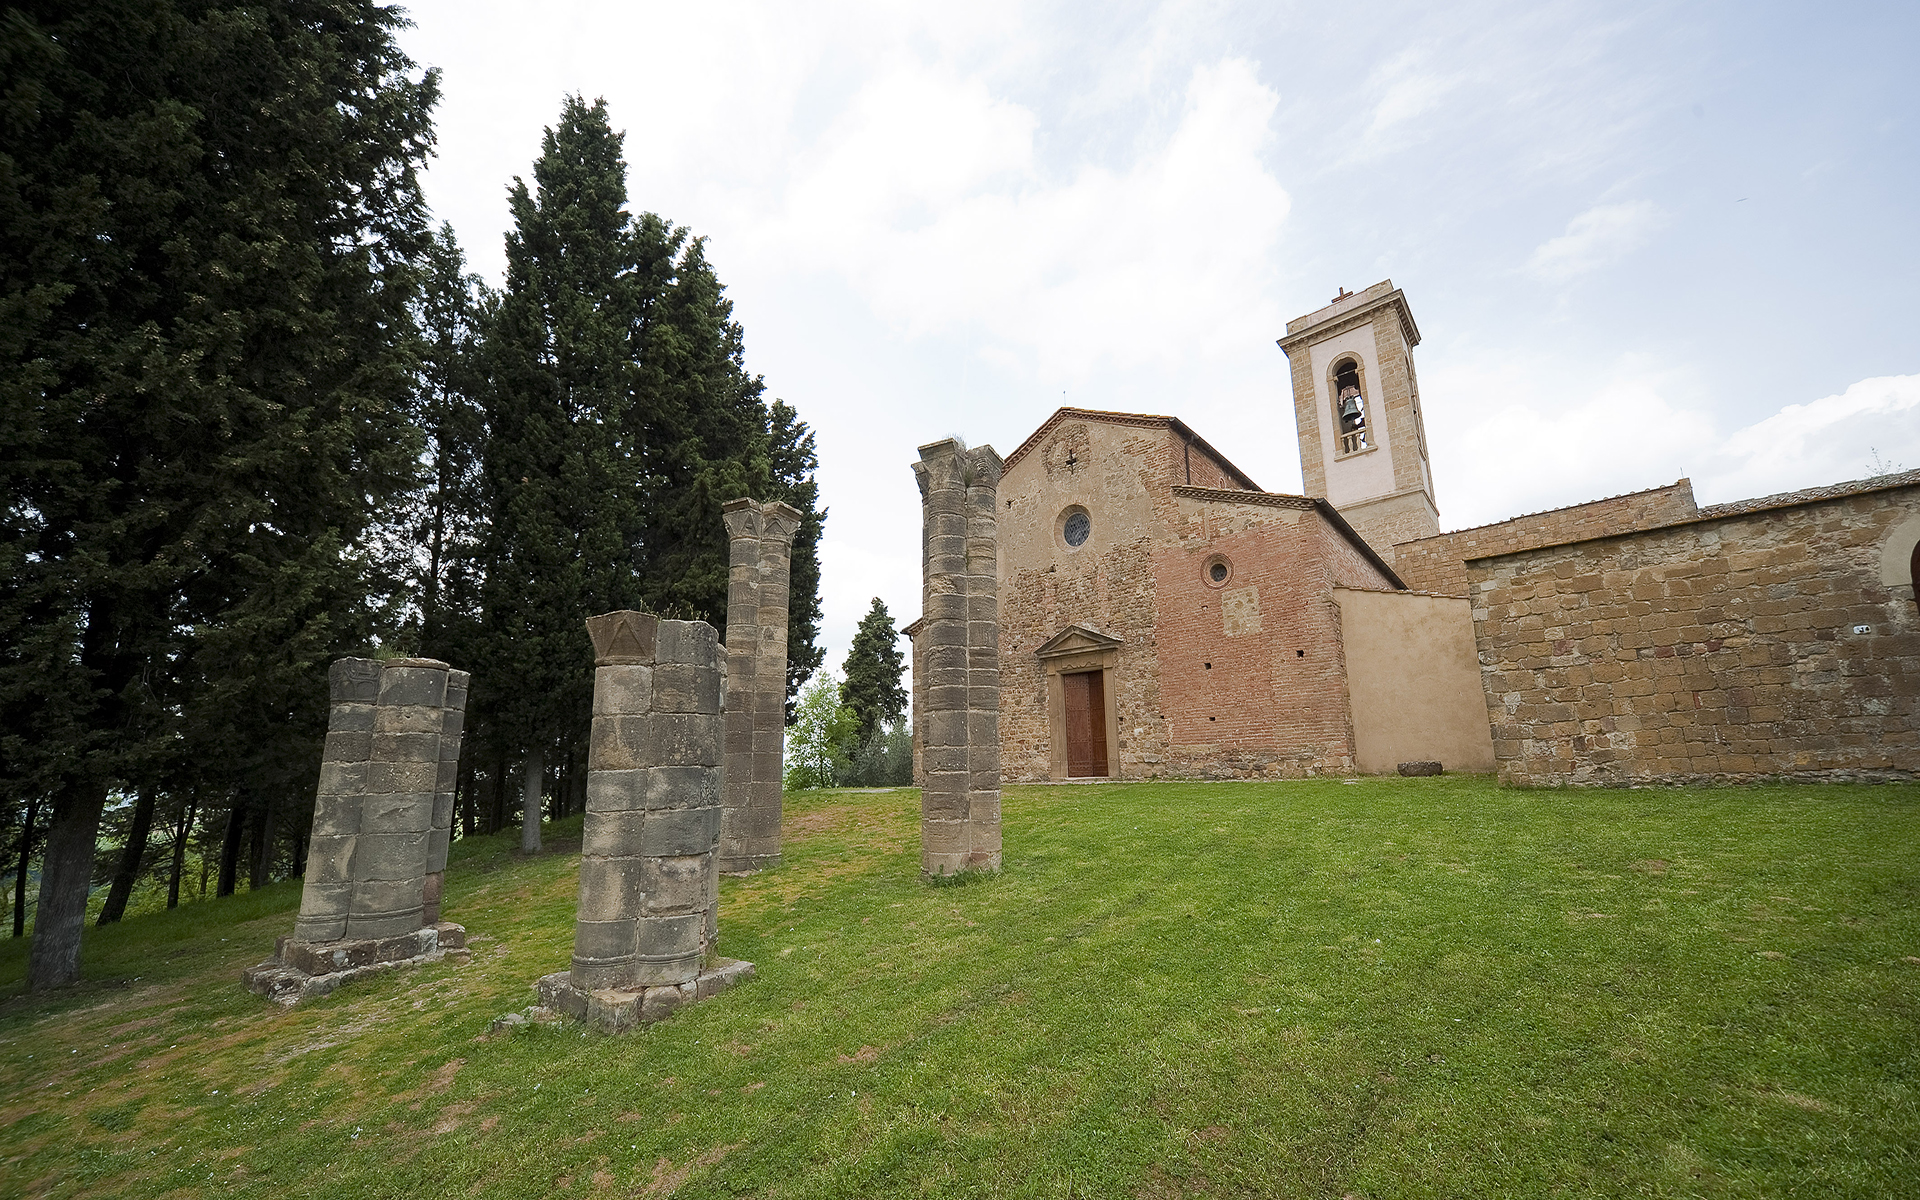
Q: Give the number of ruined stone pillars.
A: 4